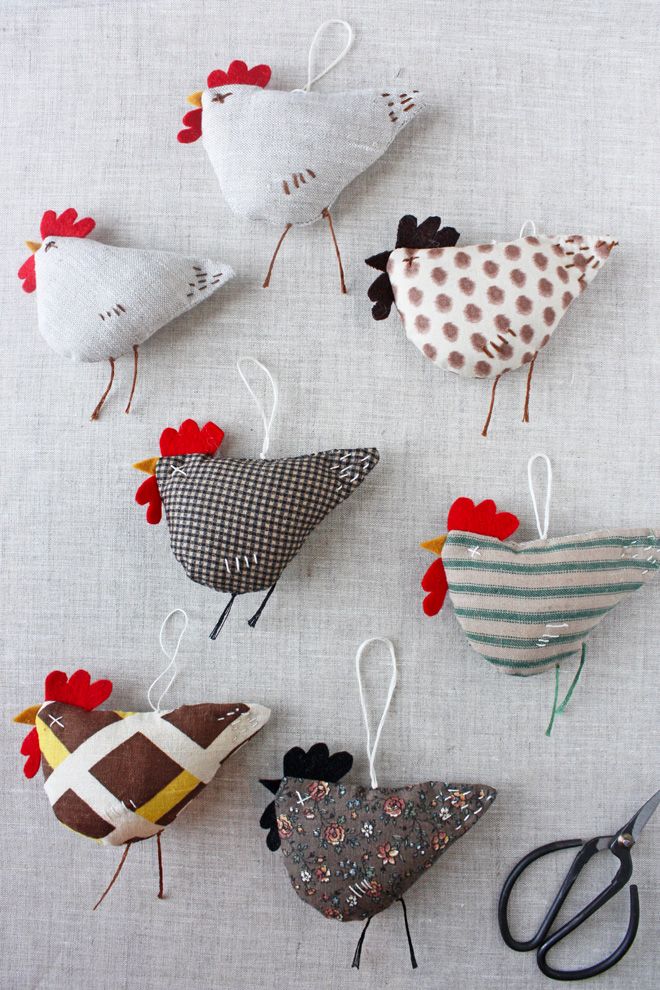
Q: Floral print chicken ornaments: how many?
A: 1